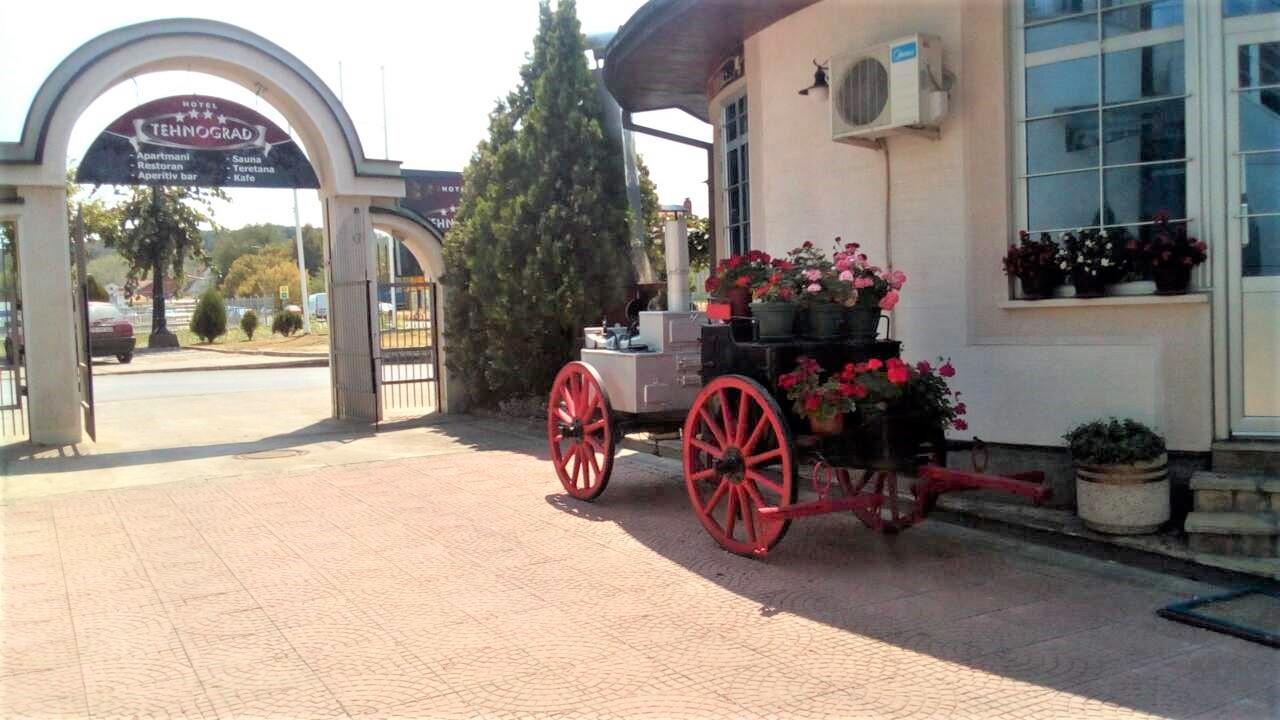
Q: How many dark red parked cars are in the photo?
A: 1